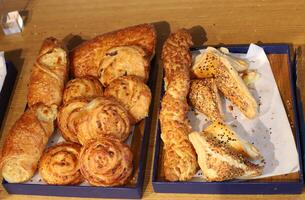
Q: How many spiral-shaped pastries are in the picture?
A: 7